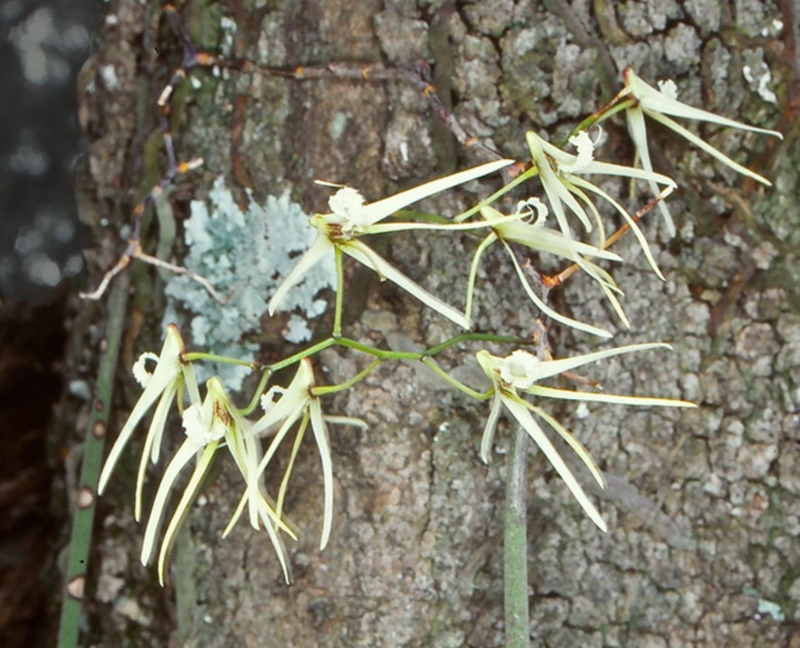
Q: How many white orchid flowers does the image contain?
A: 8